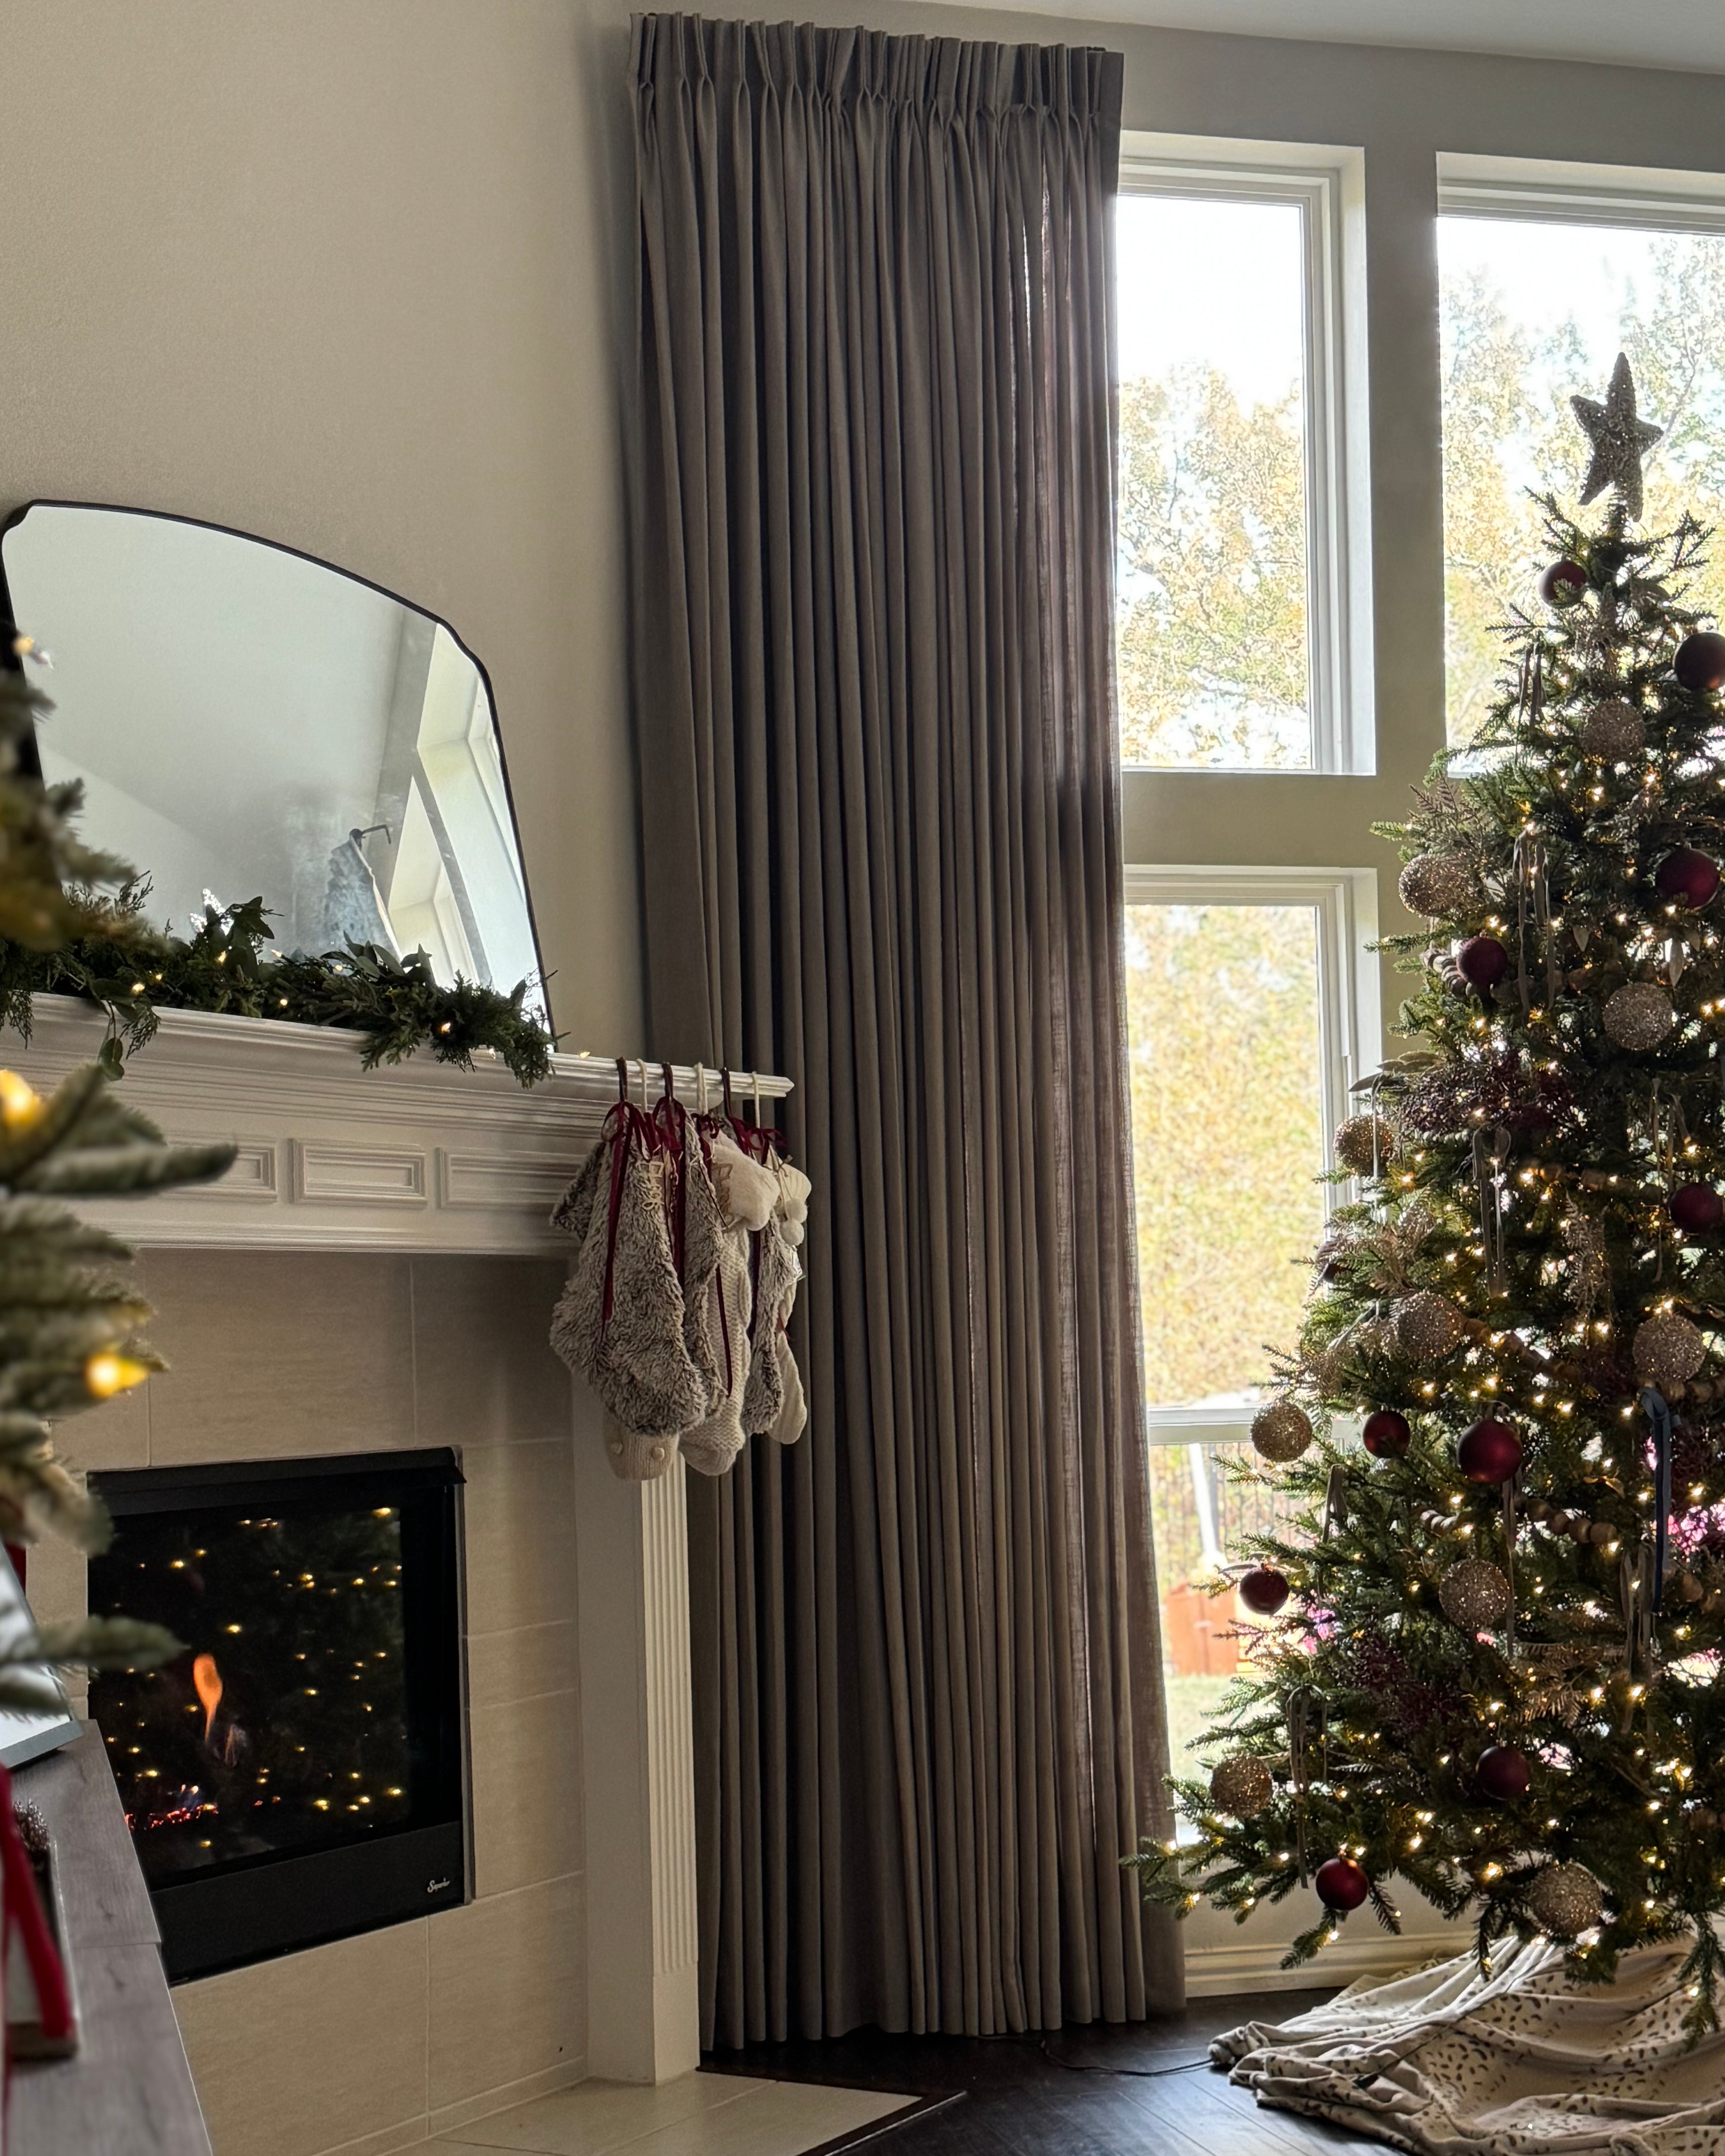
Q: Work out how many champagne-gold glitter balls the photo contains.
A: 10